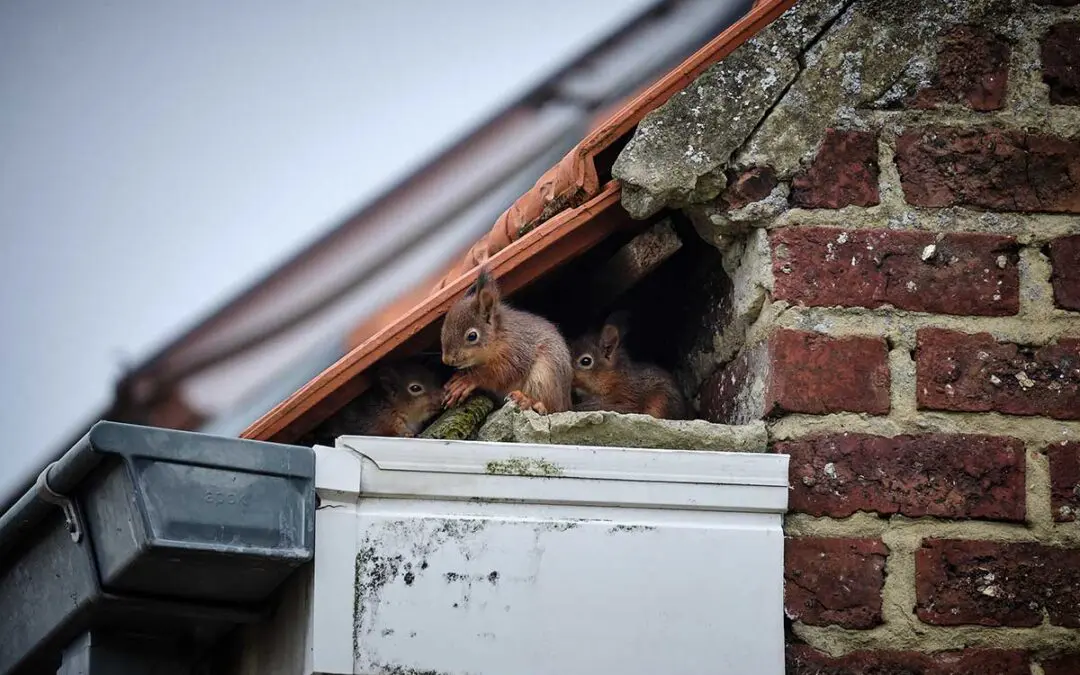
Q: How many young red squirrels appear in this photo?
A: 3